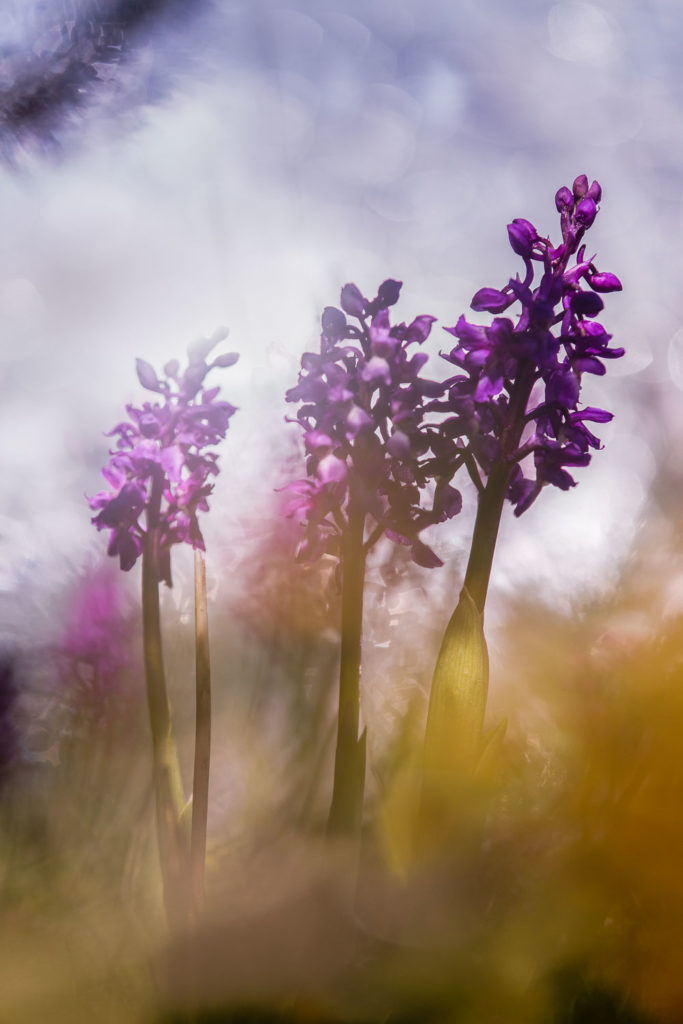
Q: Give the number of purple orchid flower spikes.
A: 3